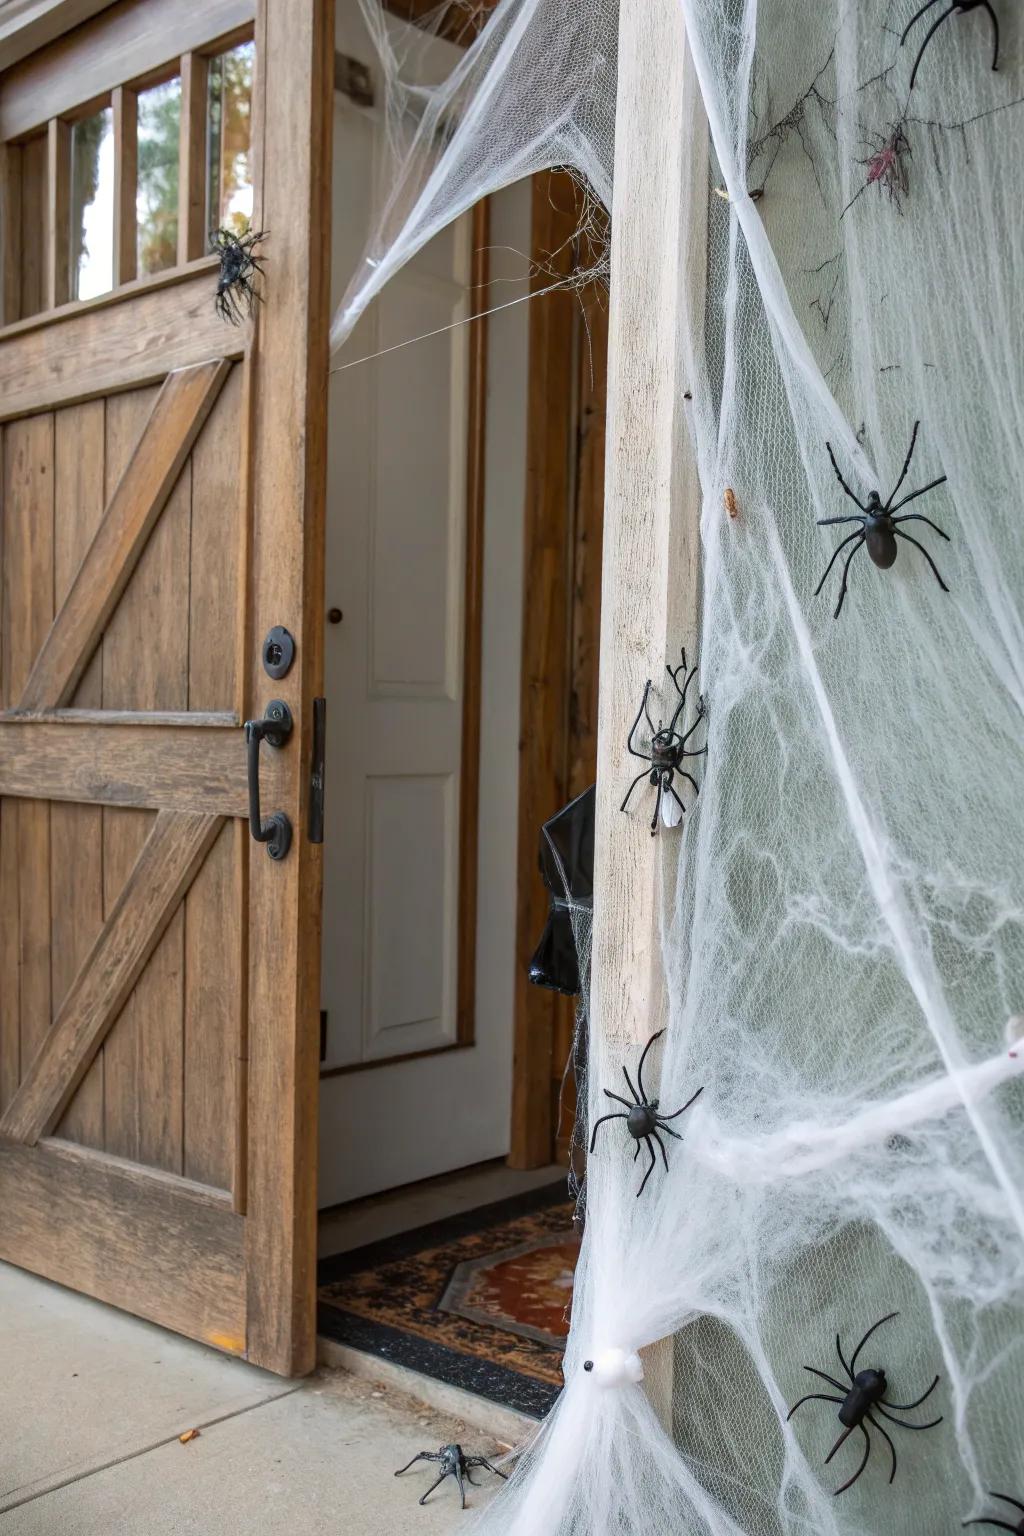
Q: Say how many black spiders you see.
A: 8